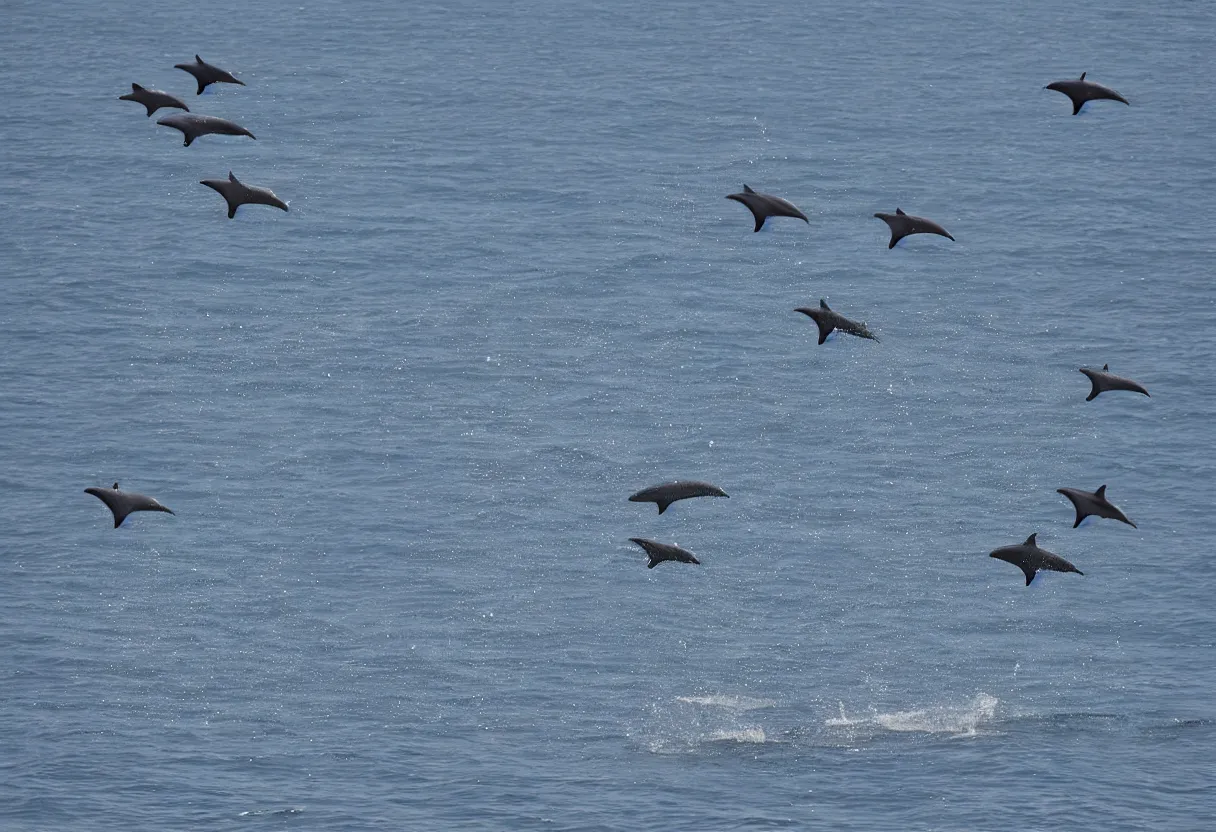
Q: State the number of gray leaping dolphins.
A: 14